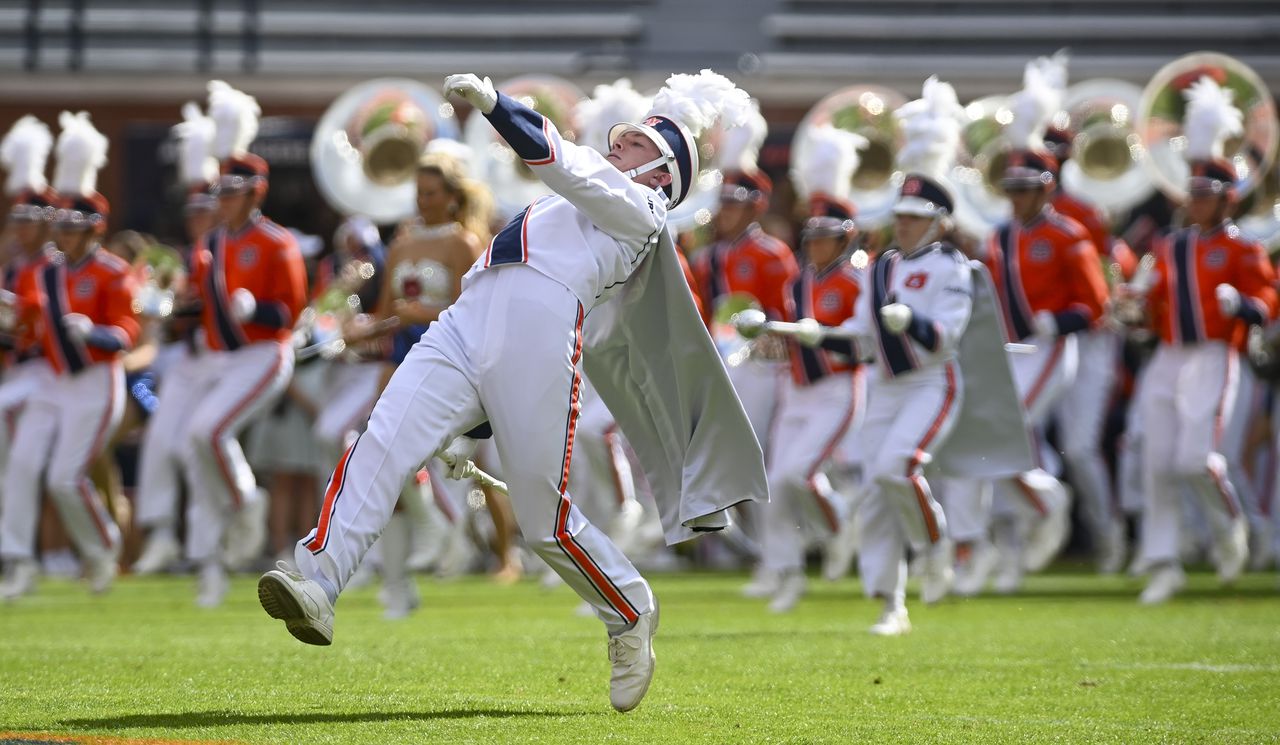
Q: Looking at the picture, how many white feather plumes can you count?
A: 11